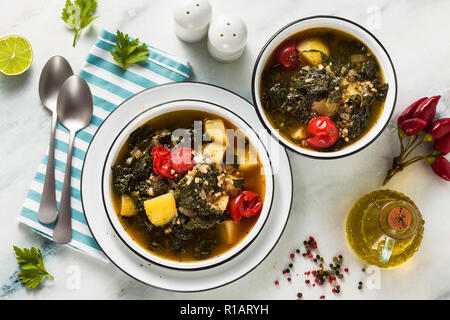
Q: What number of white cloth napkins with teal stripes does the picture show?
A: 1